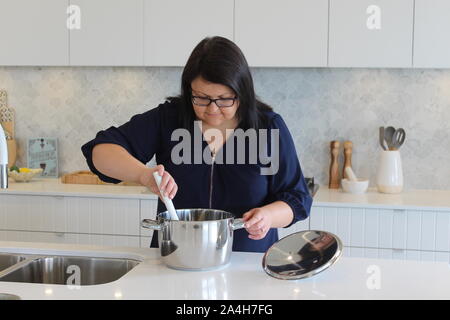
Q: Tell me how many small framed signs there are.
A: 1